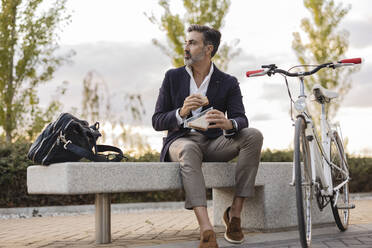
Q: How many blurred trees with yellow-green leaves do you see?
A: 3